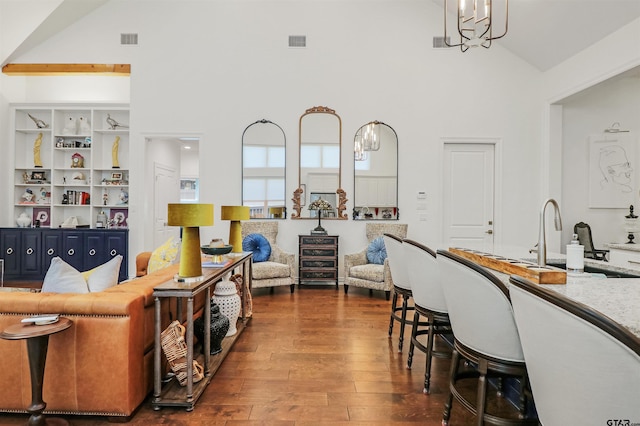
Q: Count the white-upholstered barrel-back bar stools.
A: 4